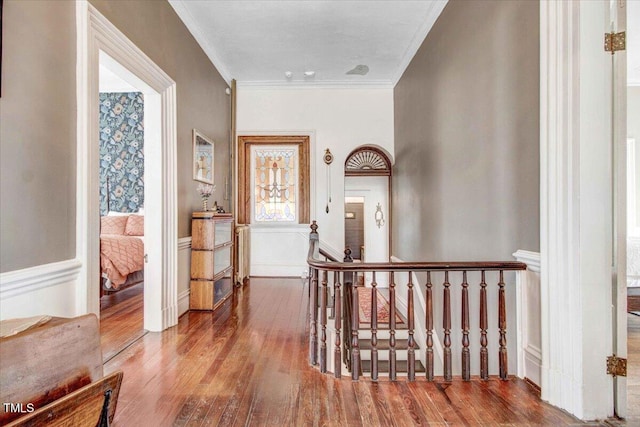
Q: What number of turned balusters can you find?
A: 12